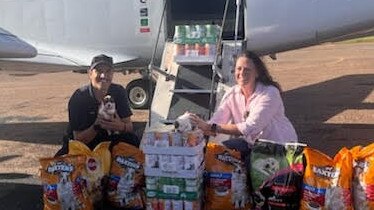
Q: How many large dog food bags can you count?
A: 7